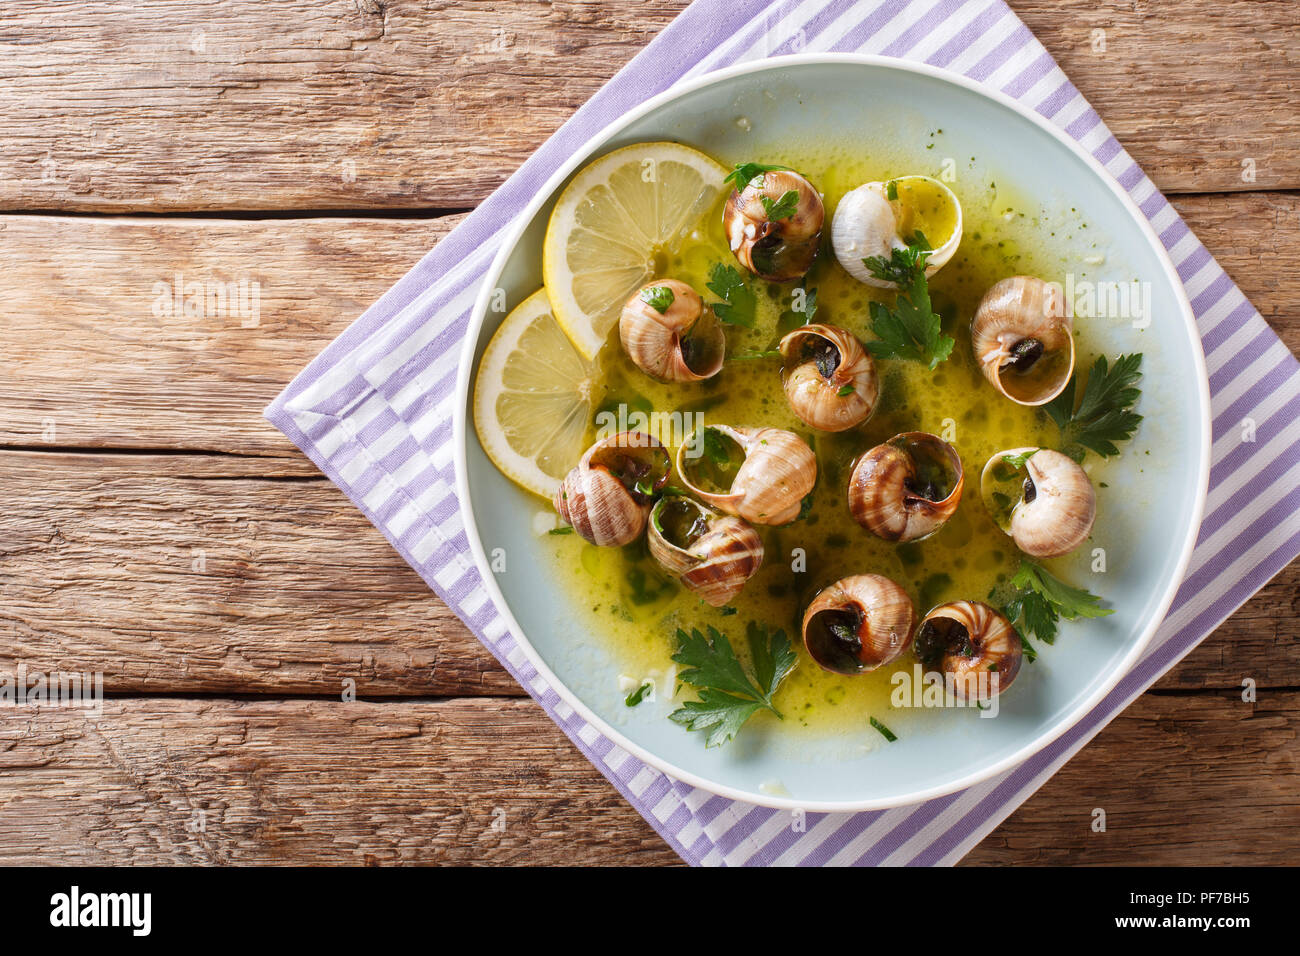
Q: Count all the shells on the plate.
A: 12